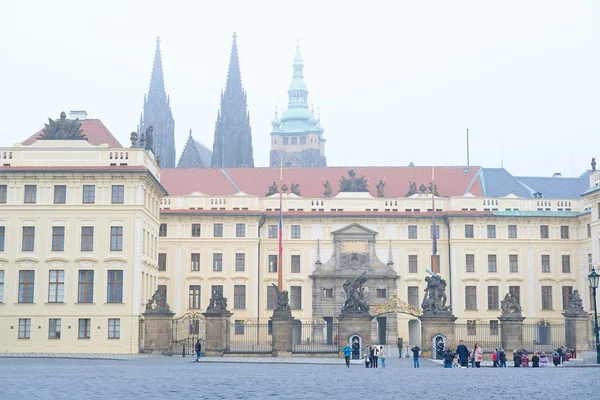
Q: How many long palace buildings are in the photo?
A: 1